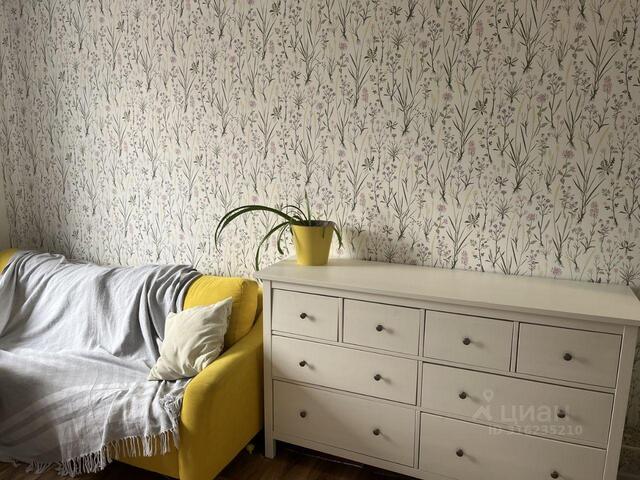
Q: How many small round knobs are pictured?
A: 12